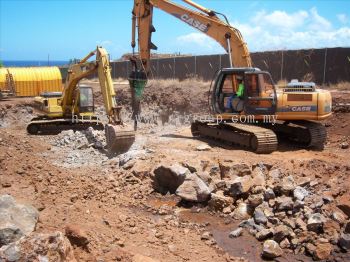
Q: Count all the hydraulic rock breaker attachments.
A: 1